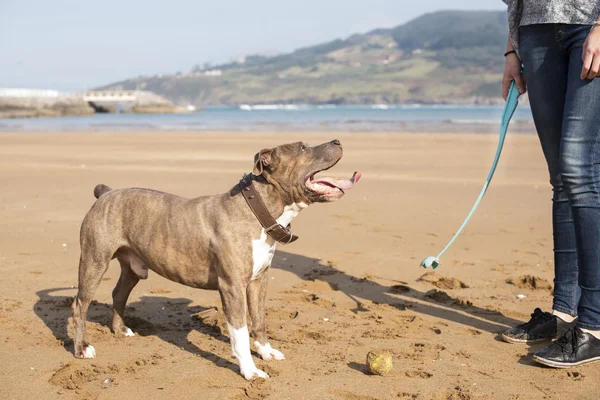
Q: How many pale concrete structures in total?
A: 2